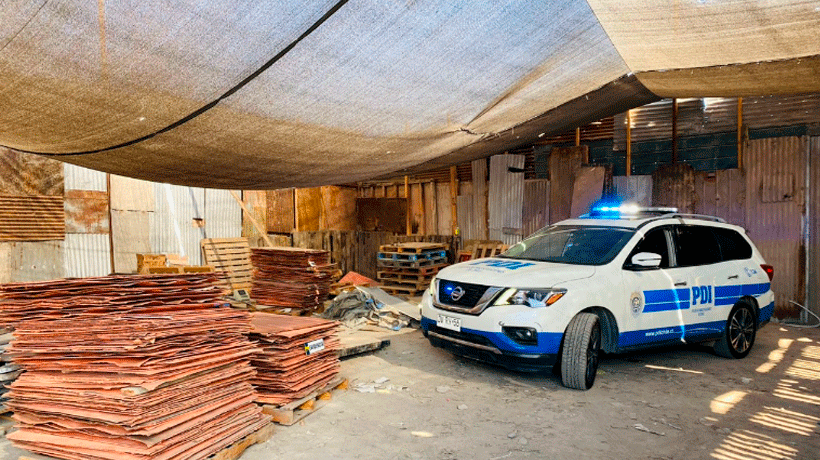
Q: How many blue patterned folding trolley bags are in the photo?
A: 0